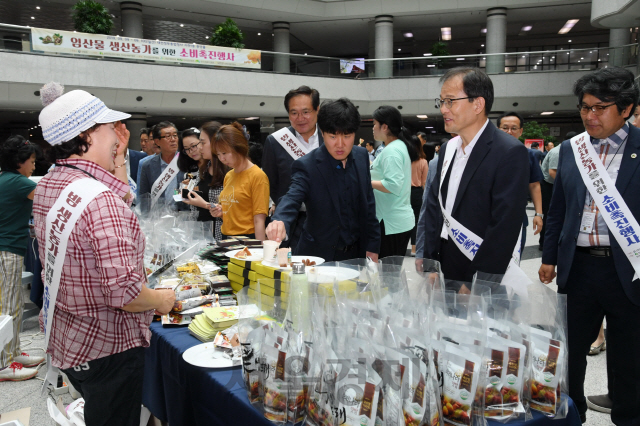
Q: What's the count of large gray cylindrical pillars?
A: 5